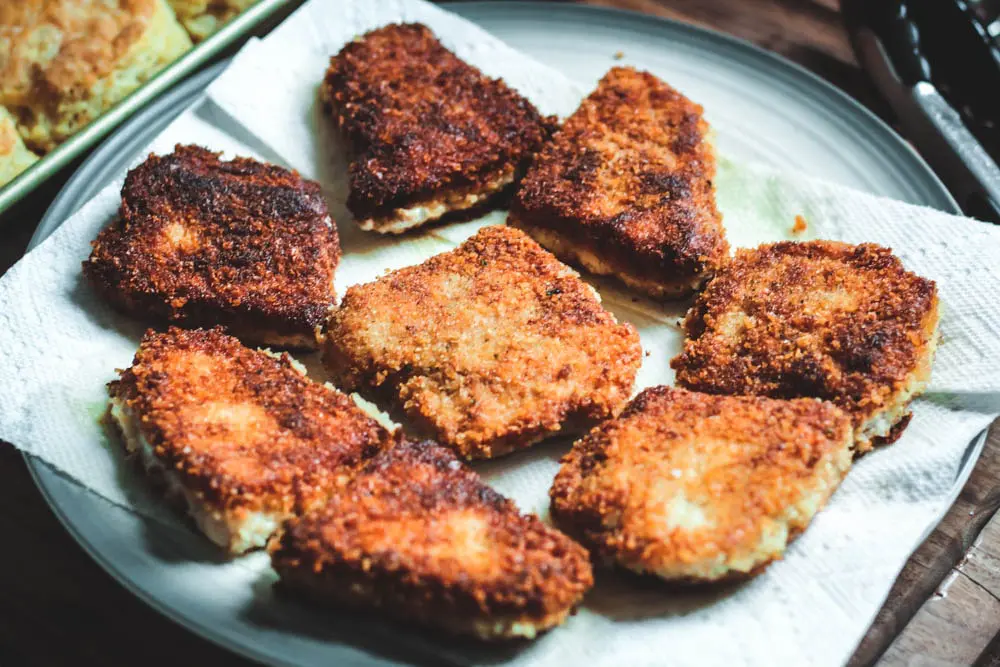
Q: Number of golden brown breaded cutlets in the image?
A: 8